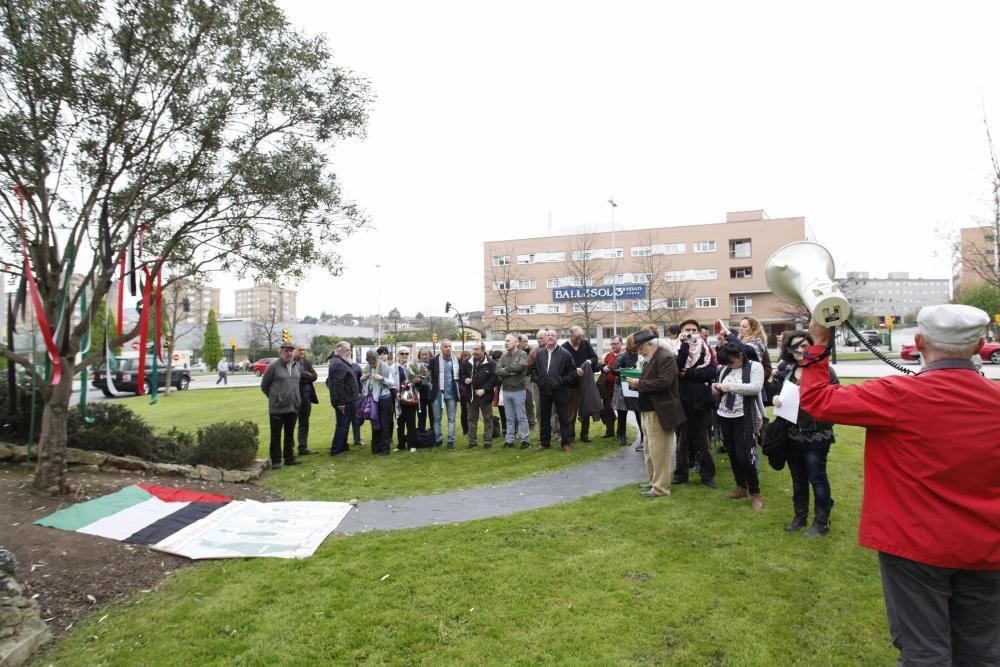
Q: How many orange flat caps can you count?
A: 0